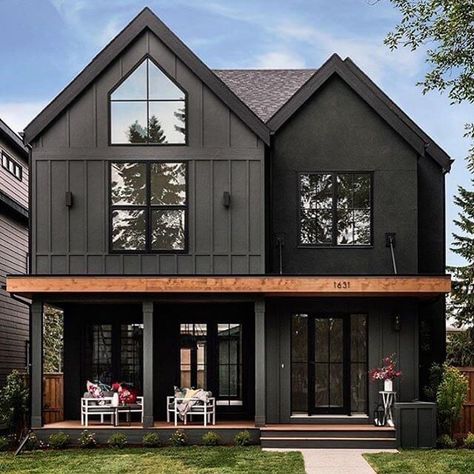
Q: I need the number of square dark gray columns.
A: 3